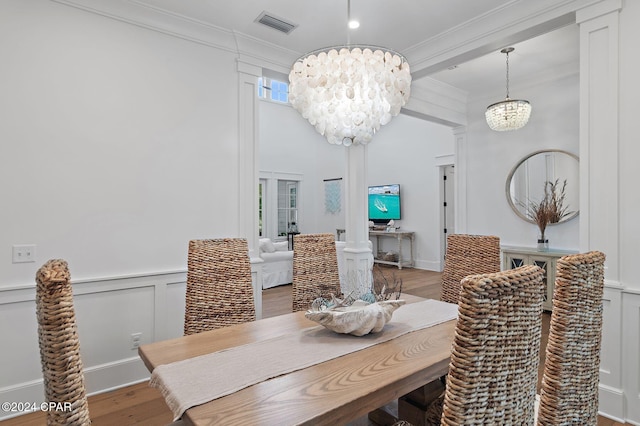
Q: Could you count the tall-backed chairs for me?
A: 6